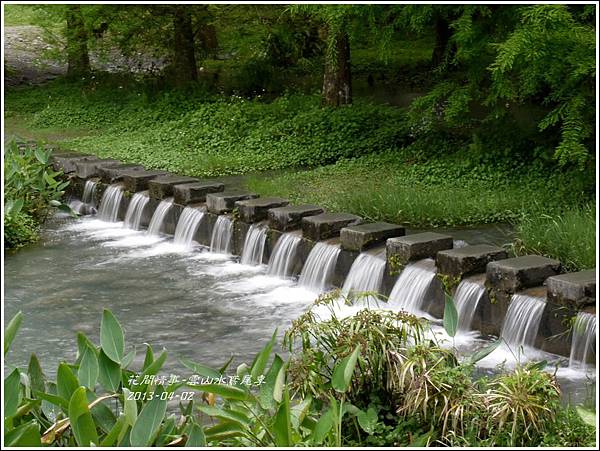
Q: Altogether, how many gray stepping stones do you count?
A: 15